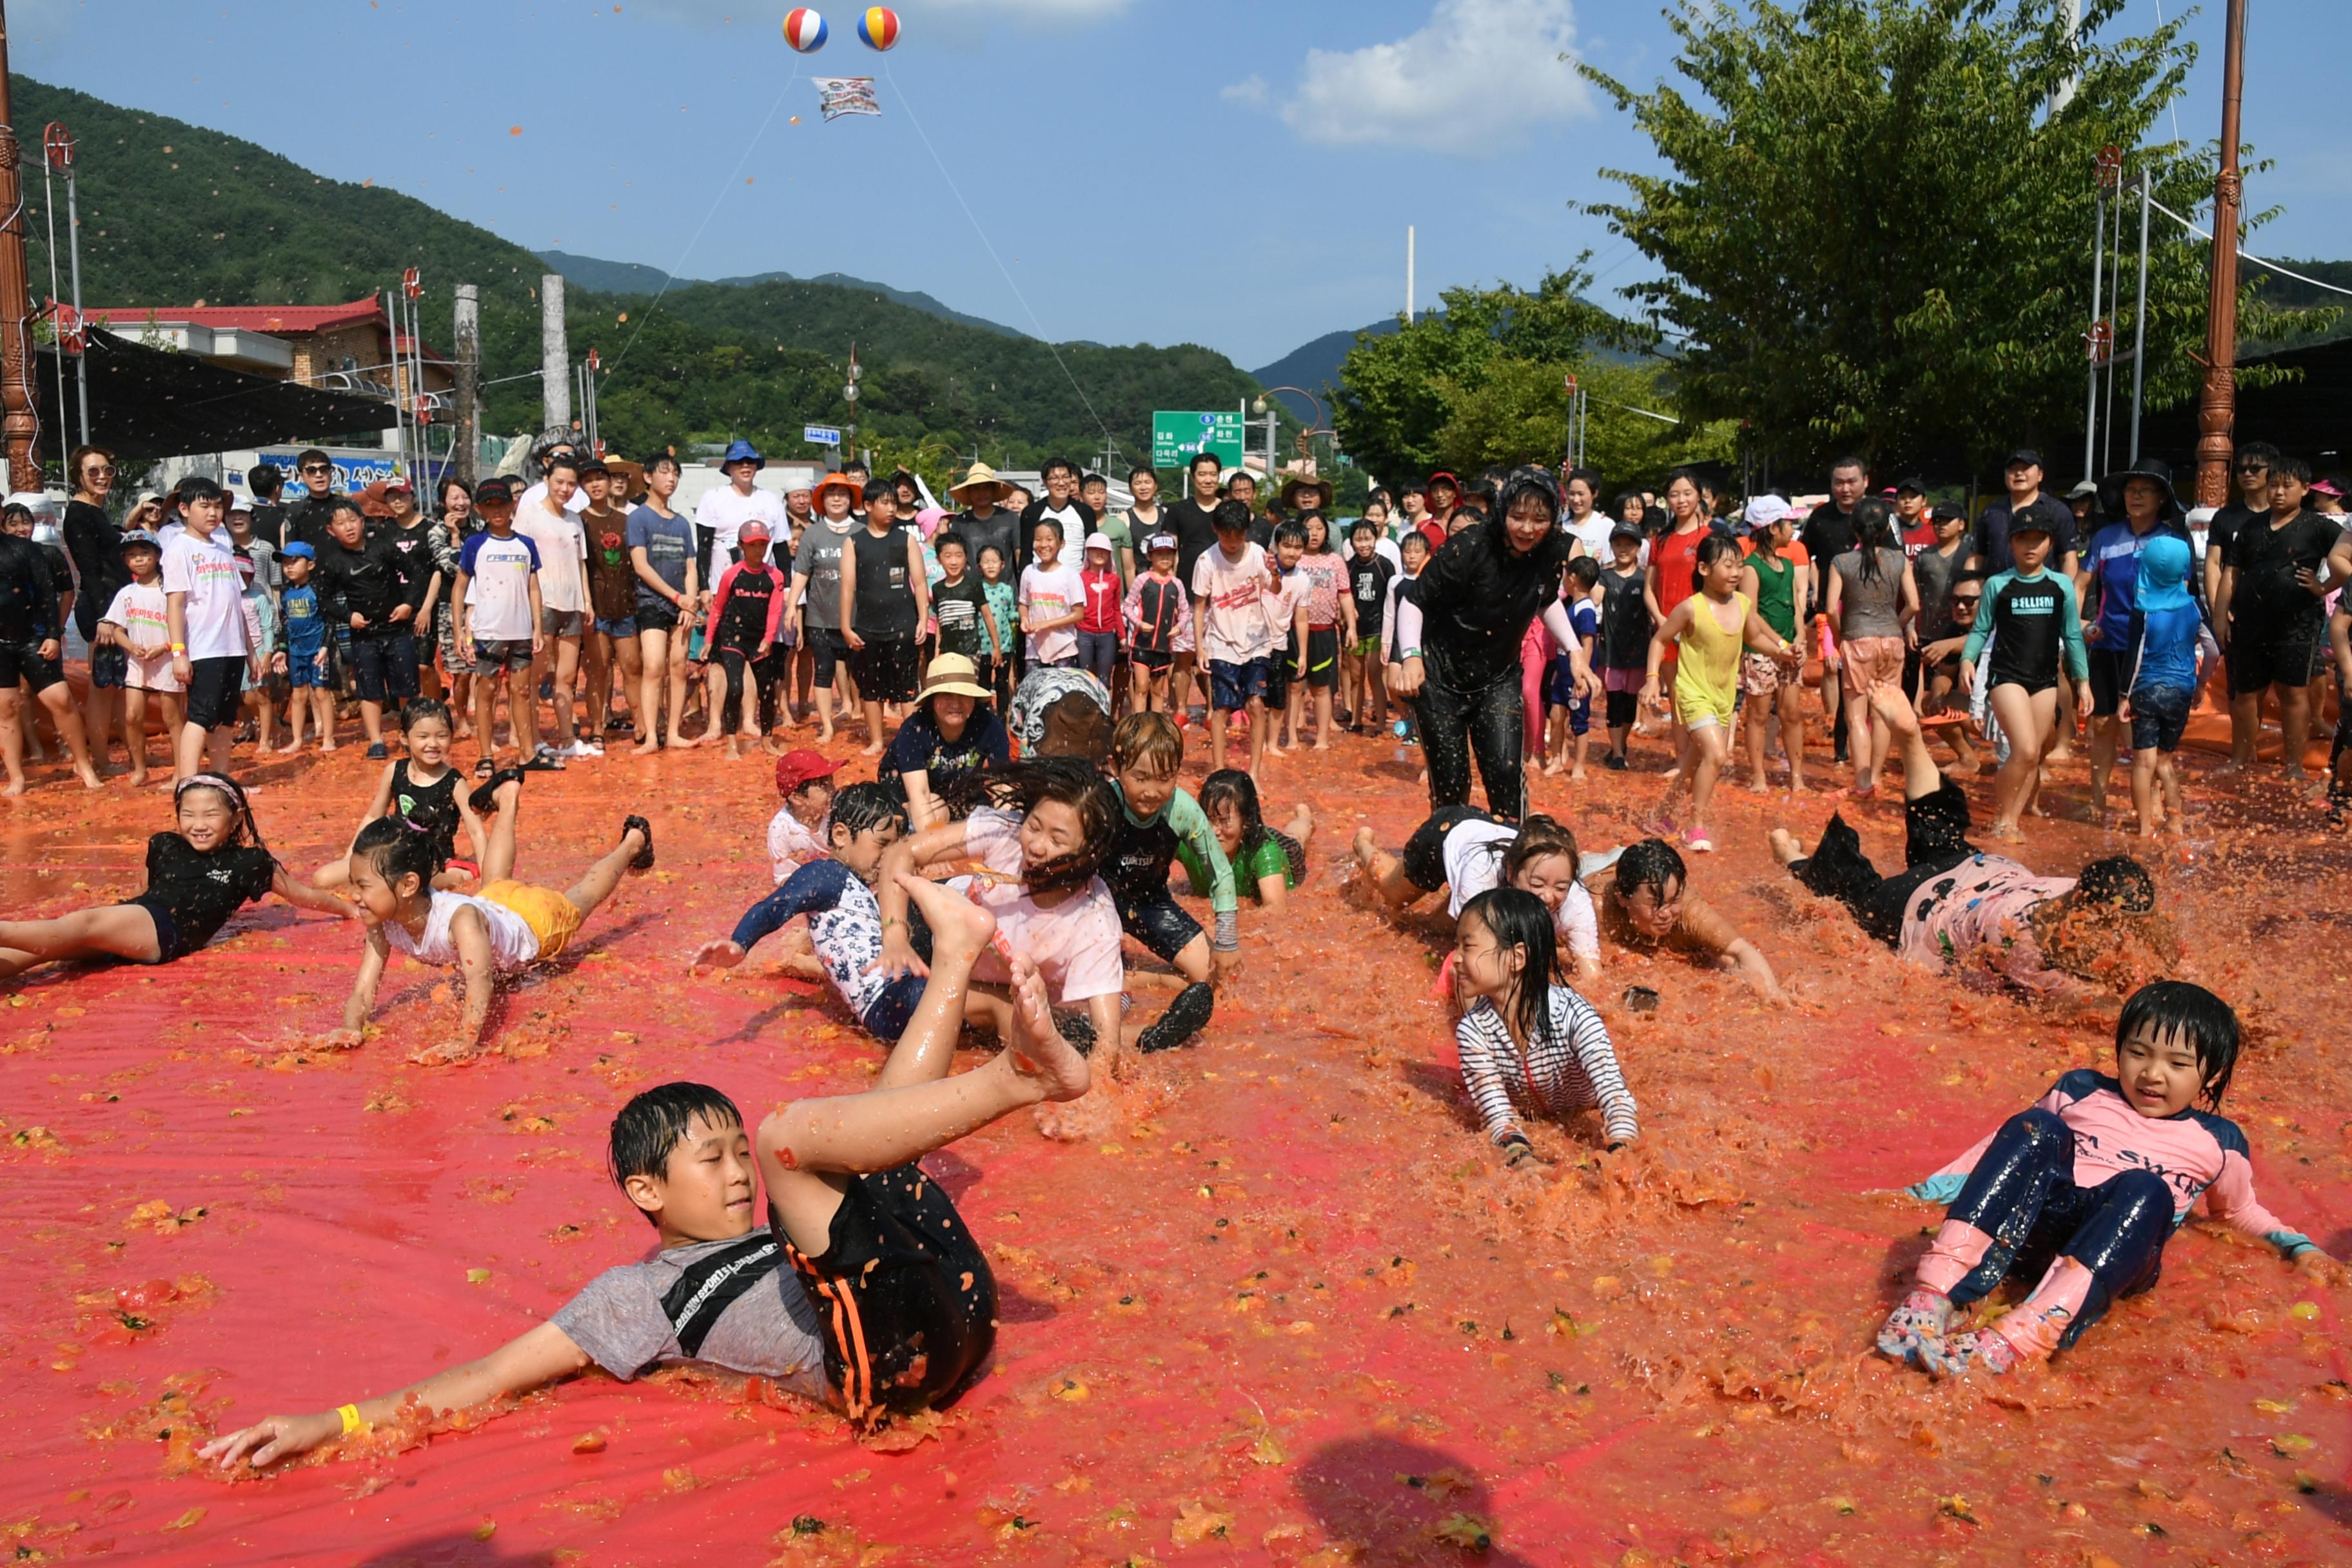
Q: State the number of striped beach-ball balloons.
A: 2